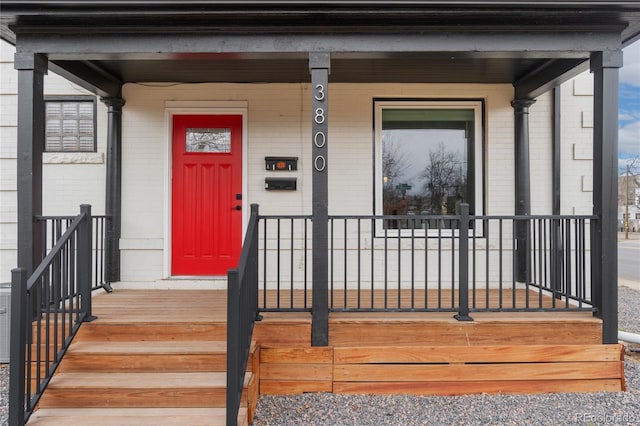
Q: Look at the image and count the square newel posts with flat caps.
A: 5